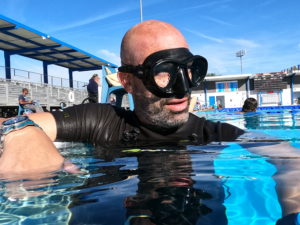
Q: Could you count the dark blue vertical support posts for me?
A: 3